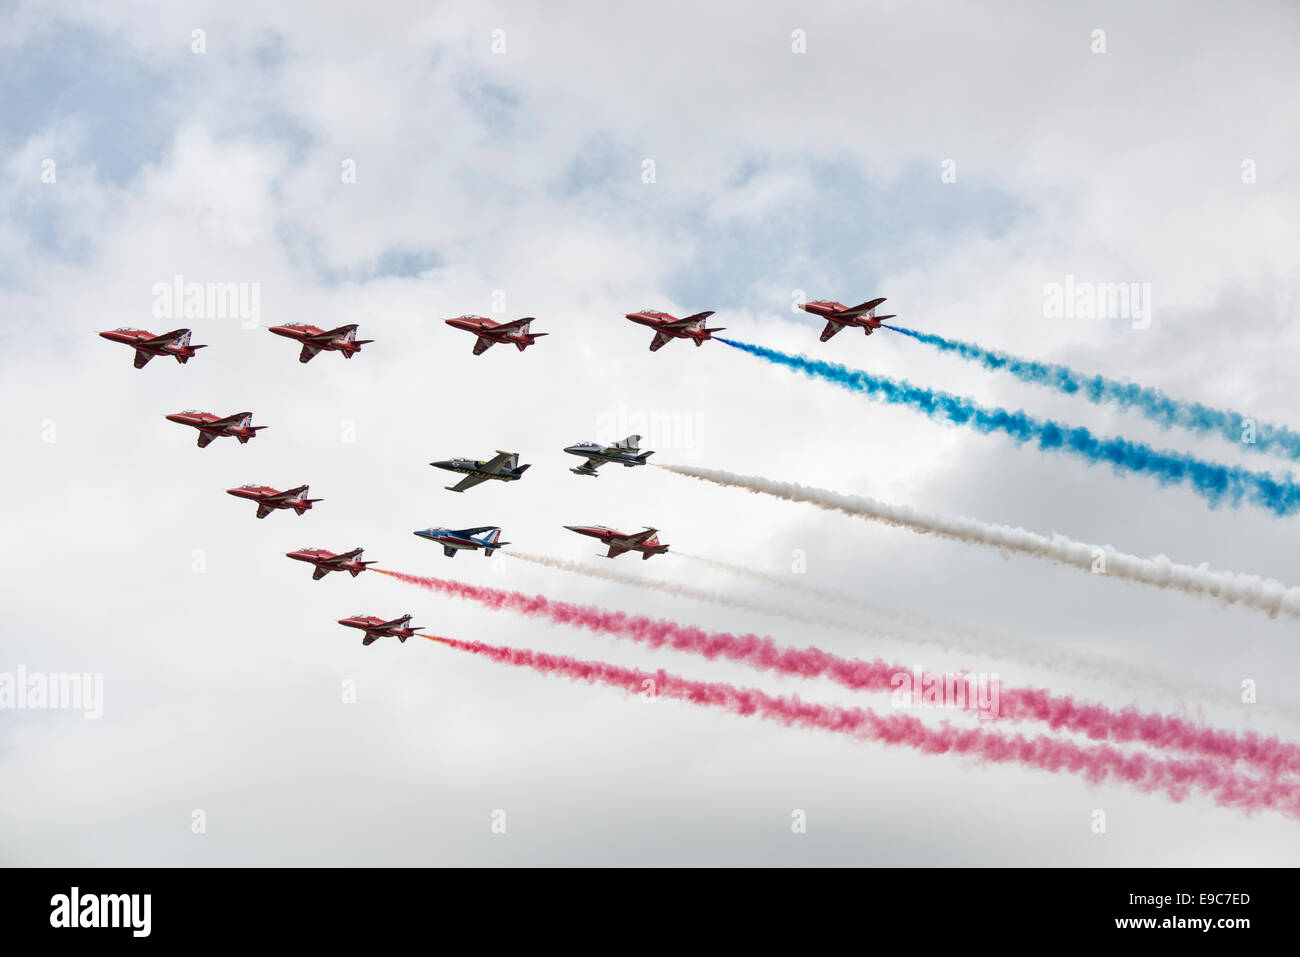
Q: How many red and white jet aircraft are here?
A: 10